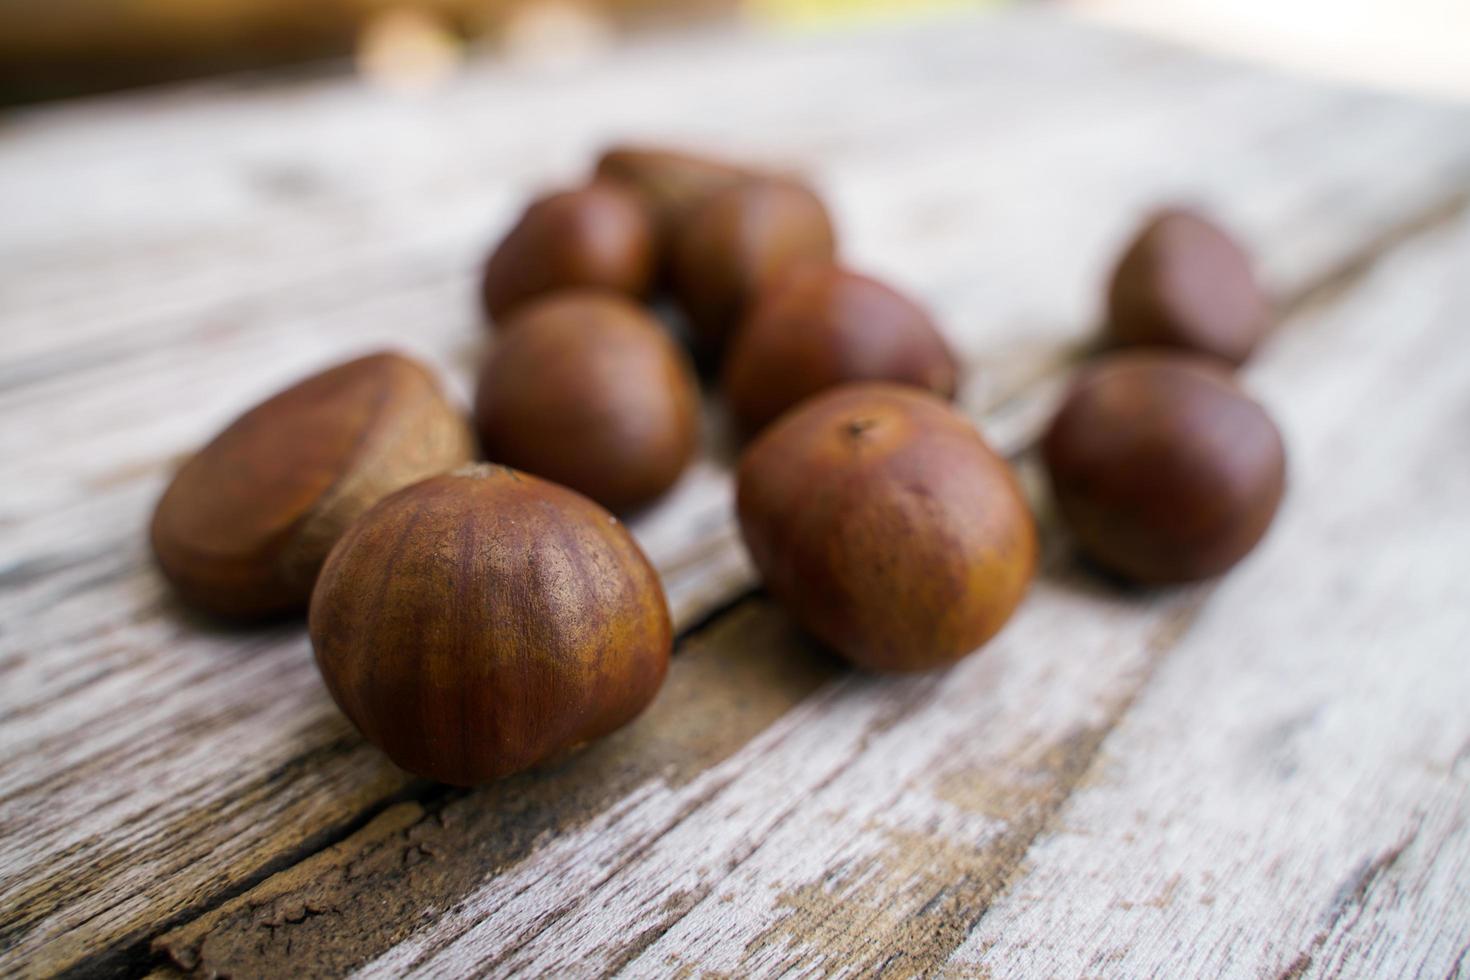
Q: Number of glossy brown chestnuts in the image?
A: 10